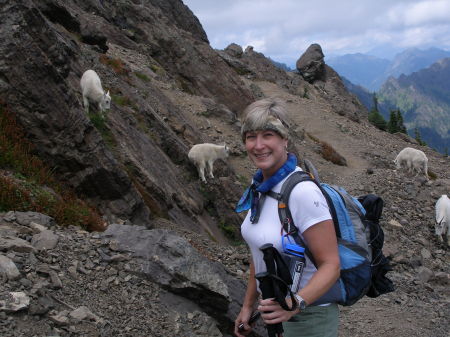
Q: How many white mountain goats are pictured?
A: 4